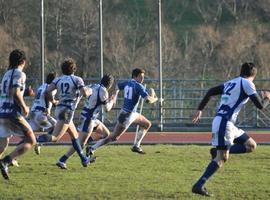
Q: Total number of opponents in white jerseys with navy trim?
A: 5